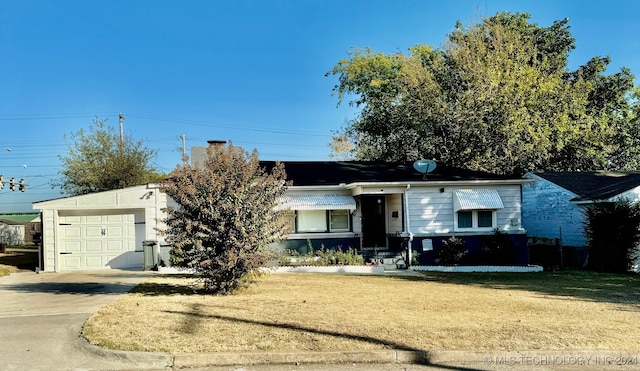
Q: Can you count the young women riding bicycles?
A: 0